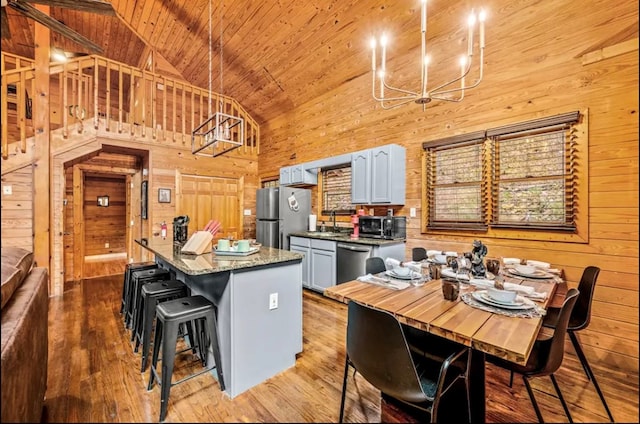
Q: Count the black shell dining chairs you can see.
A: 5